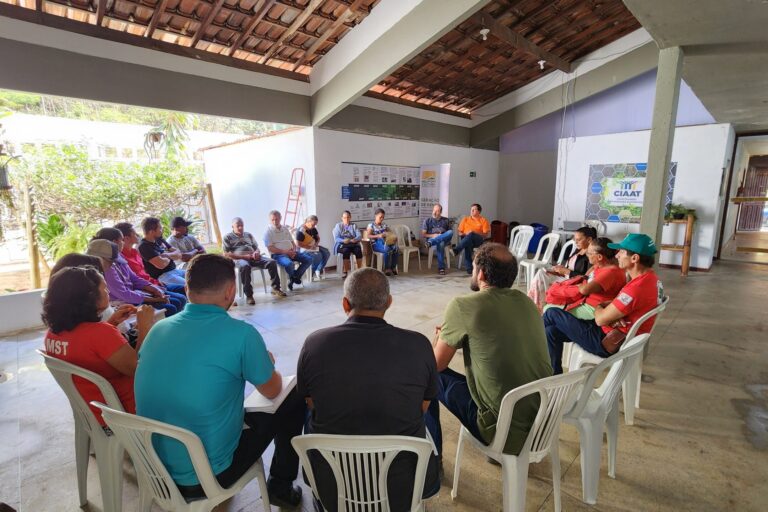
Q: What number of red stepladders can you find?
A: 1